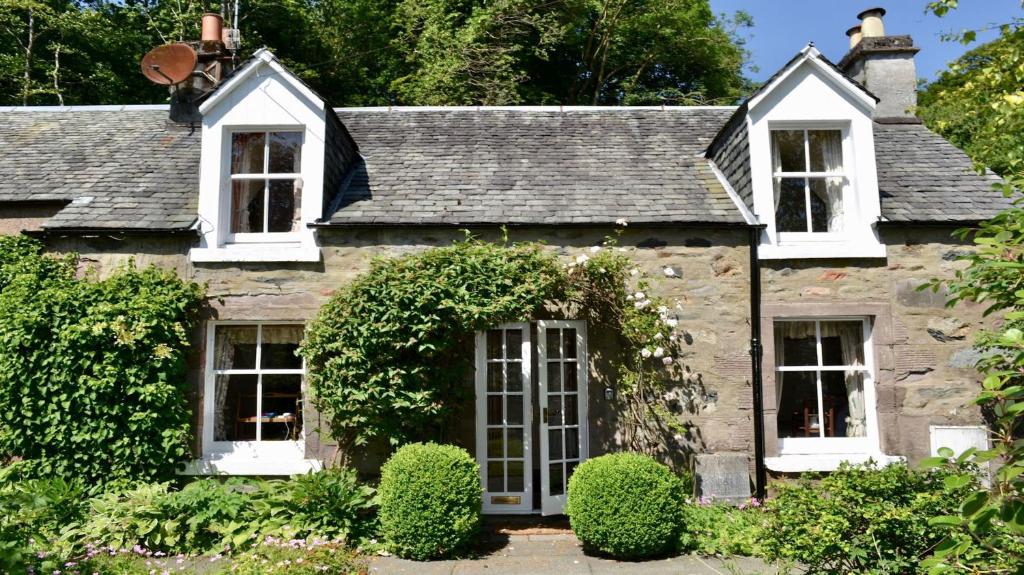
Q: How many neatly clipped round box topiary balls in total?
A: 2